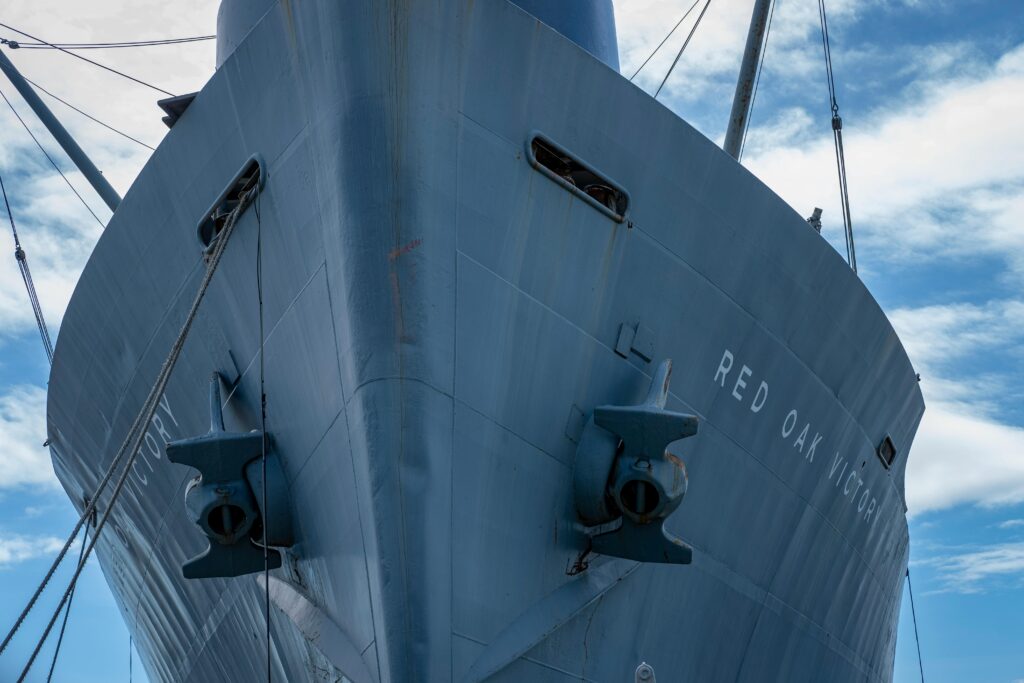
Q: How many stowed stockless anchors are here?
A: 2